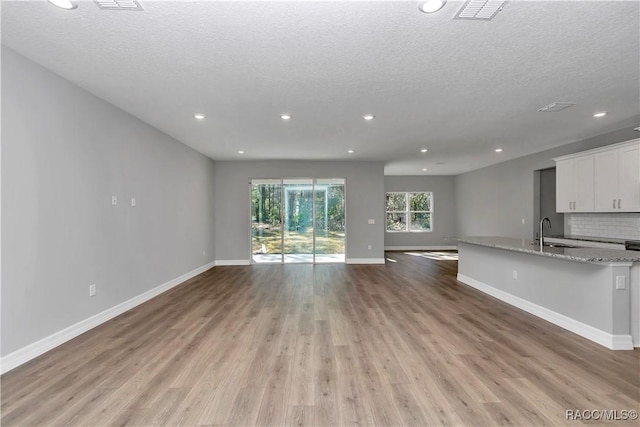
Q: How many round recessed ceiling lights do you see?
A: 11